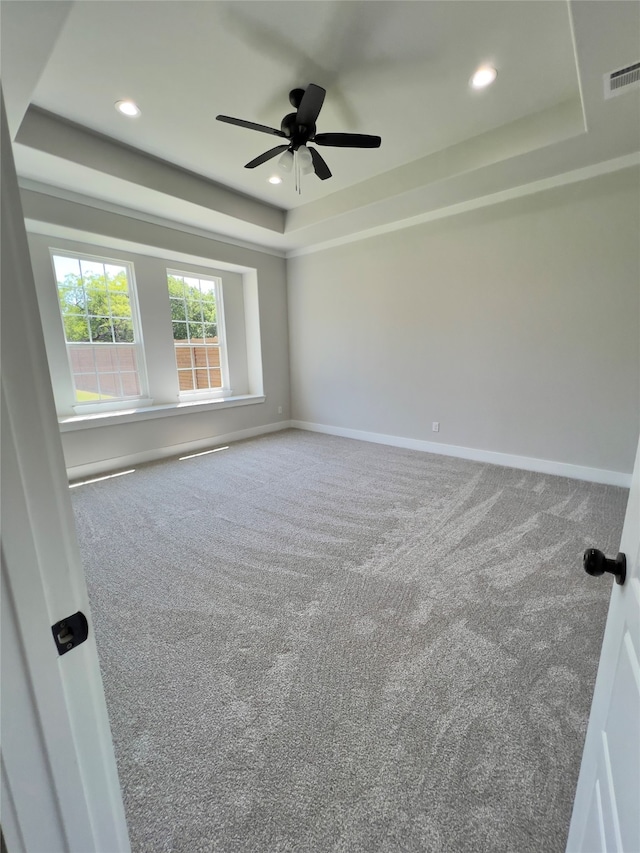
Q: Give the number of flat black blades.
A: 5